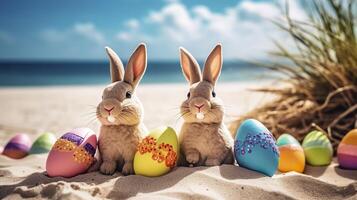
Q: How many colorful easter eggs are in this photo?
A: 8